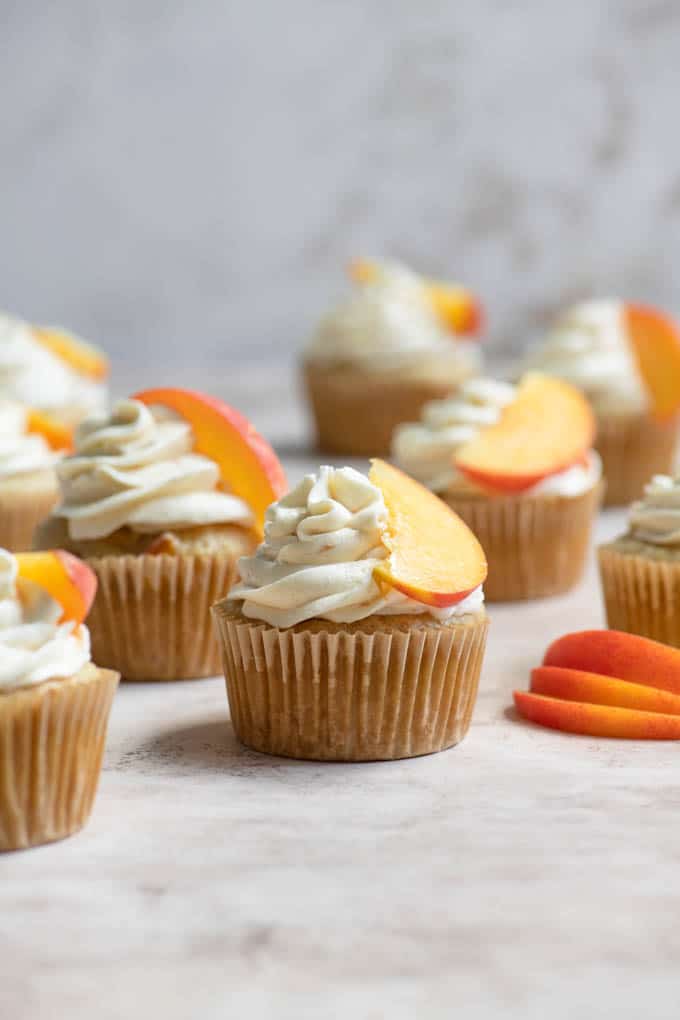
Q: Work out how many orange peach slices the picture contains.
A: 11